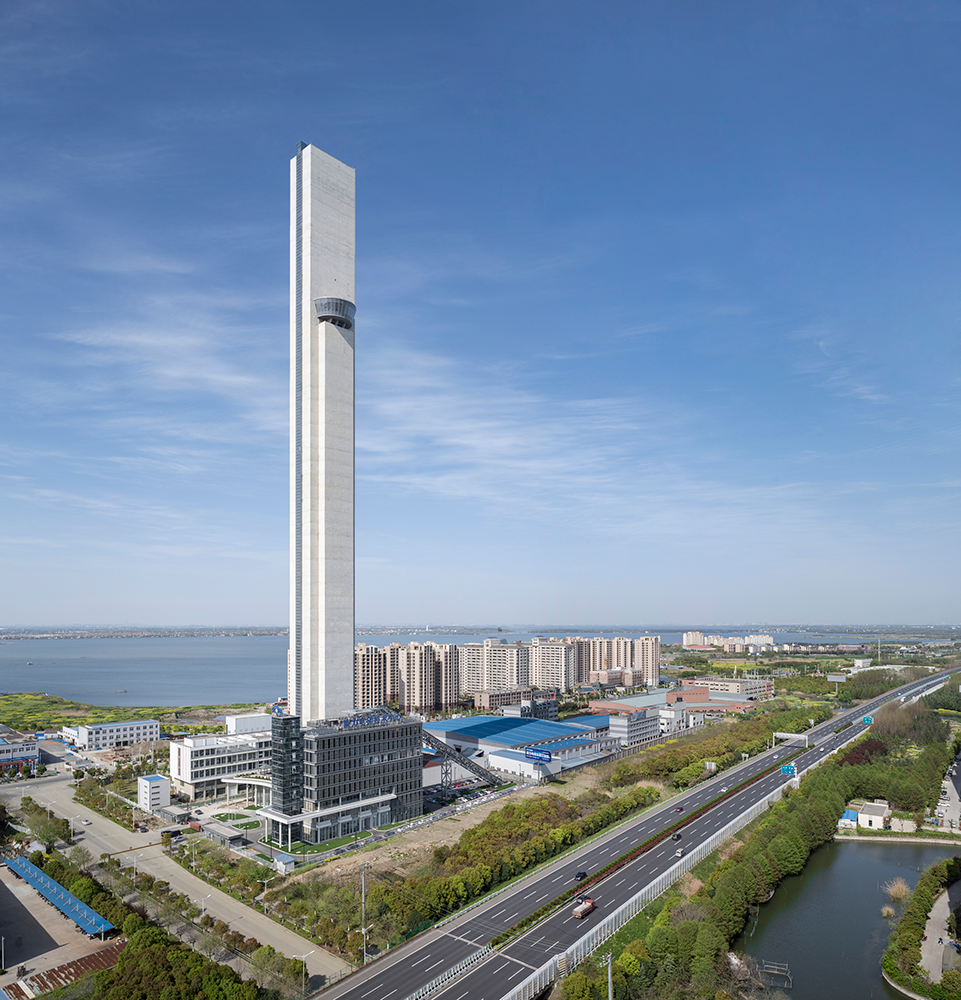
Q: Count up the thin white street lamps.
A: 11